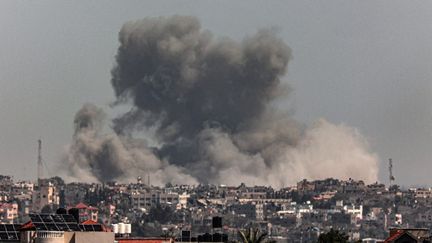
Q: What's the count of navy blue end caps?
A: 0